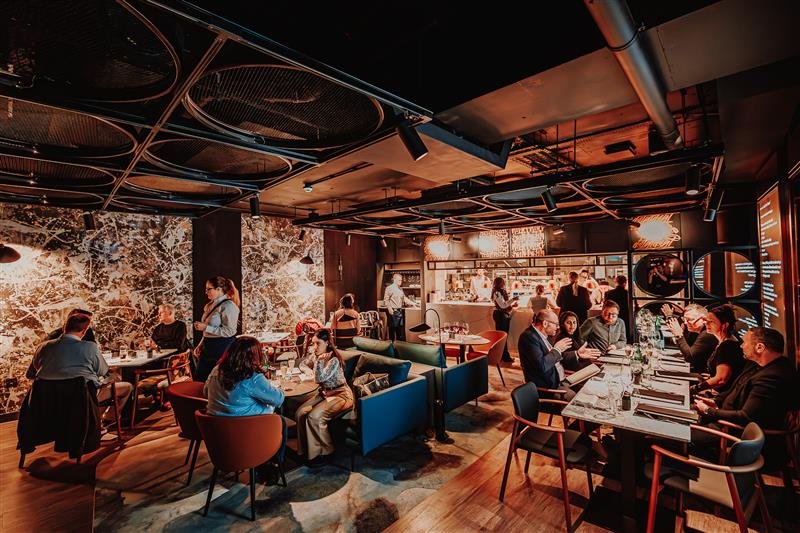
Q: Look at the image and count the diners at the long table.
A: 6